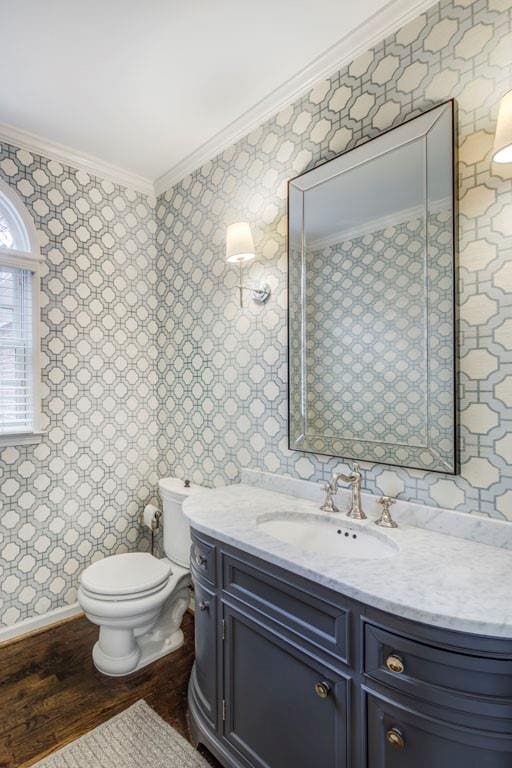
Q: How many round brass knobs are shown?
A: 5